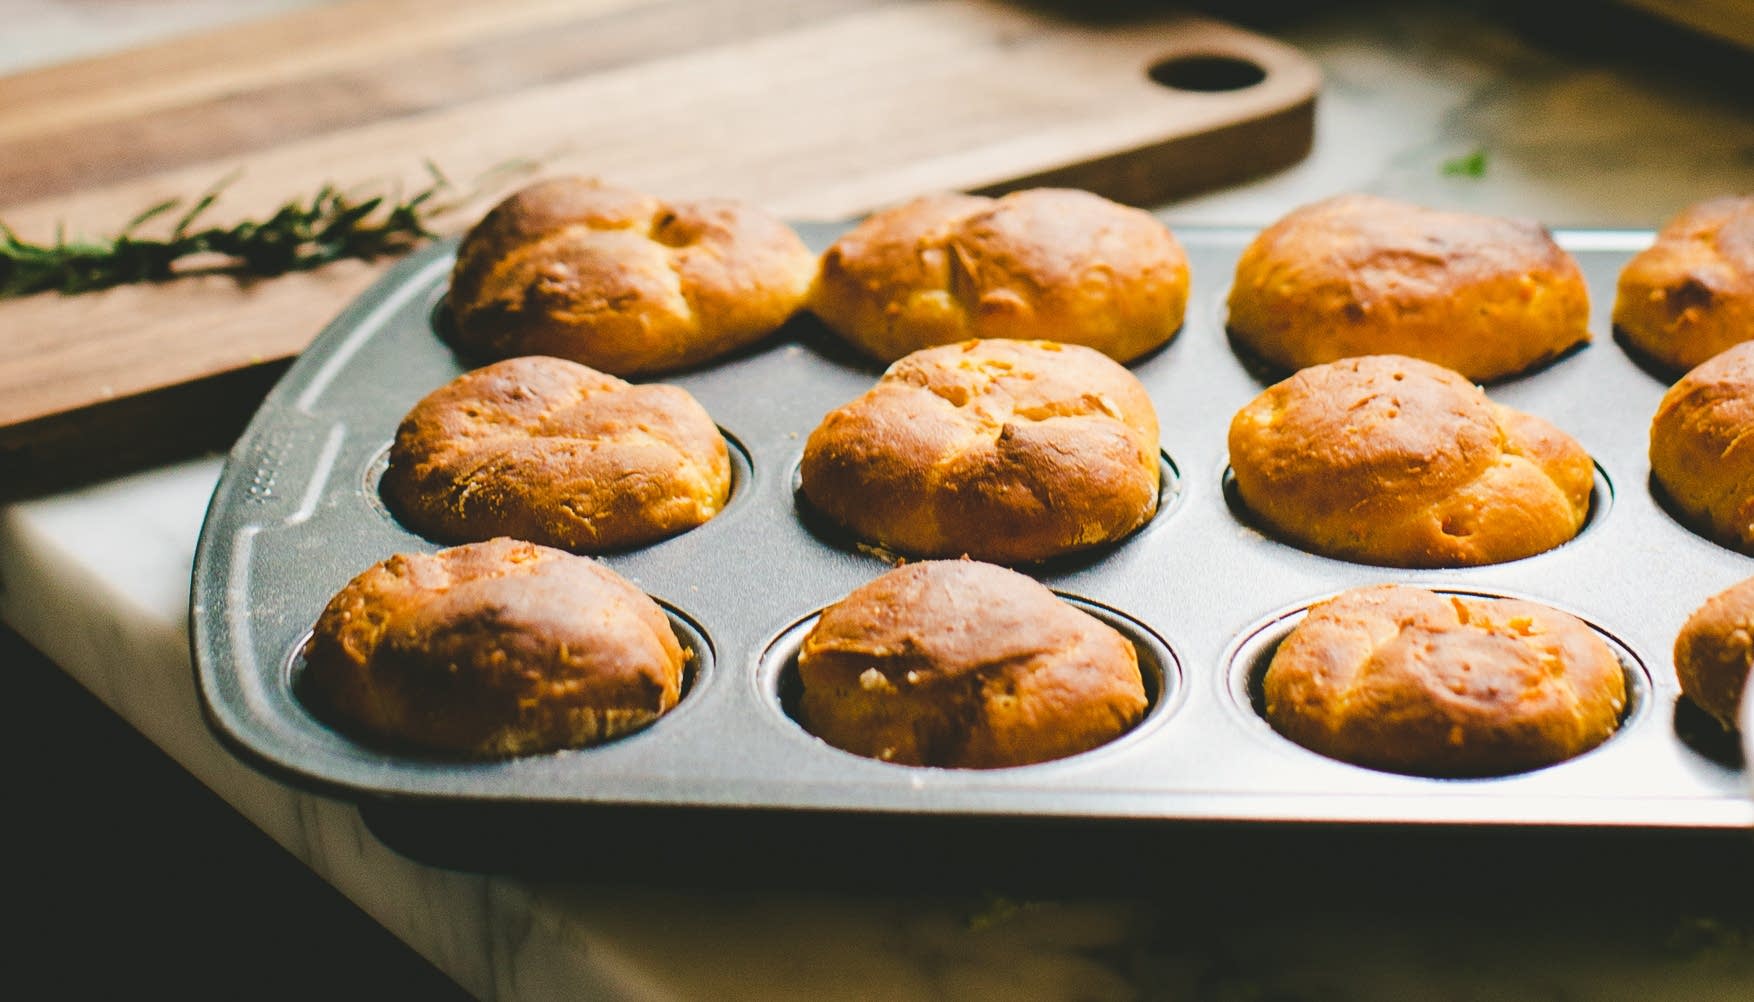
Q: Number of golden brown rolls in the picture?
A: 12